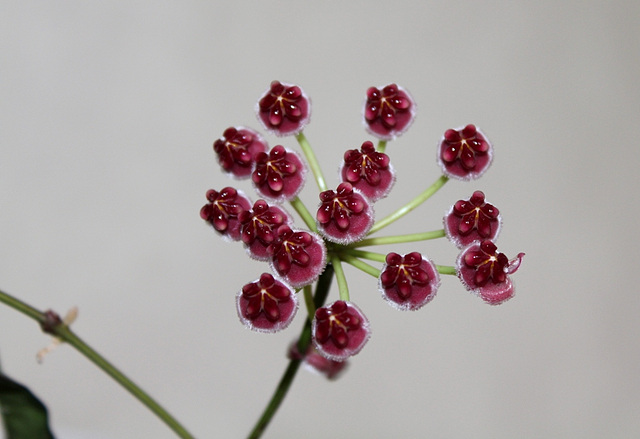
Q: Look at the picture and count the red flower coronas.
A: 15